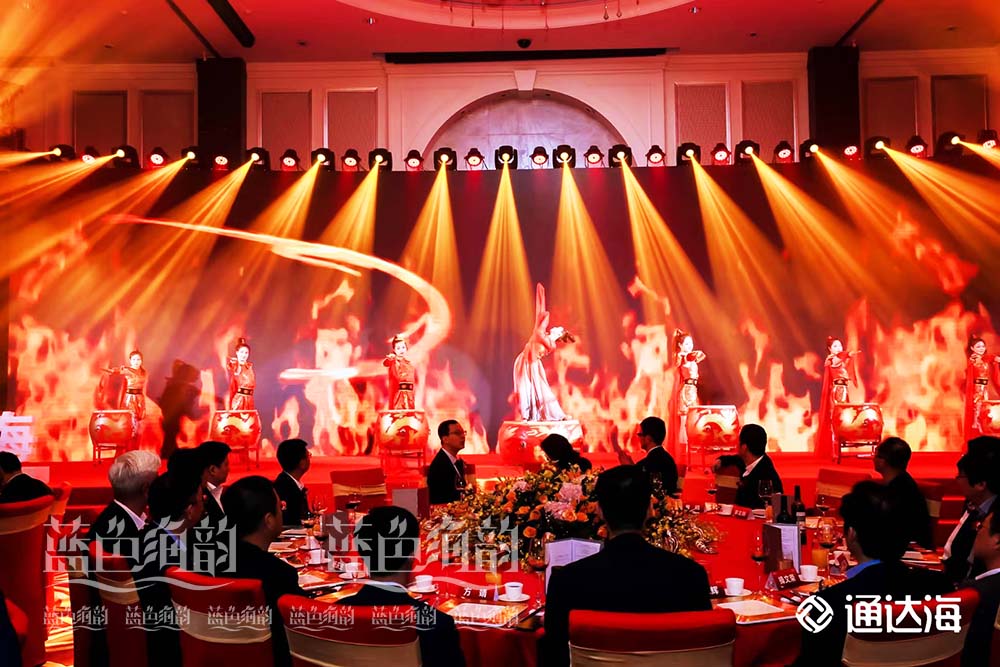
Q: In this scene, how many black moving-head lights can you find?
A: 15